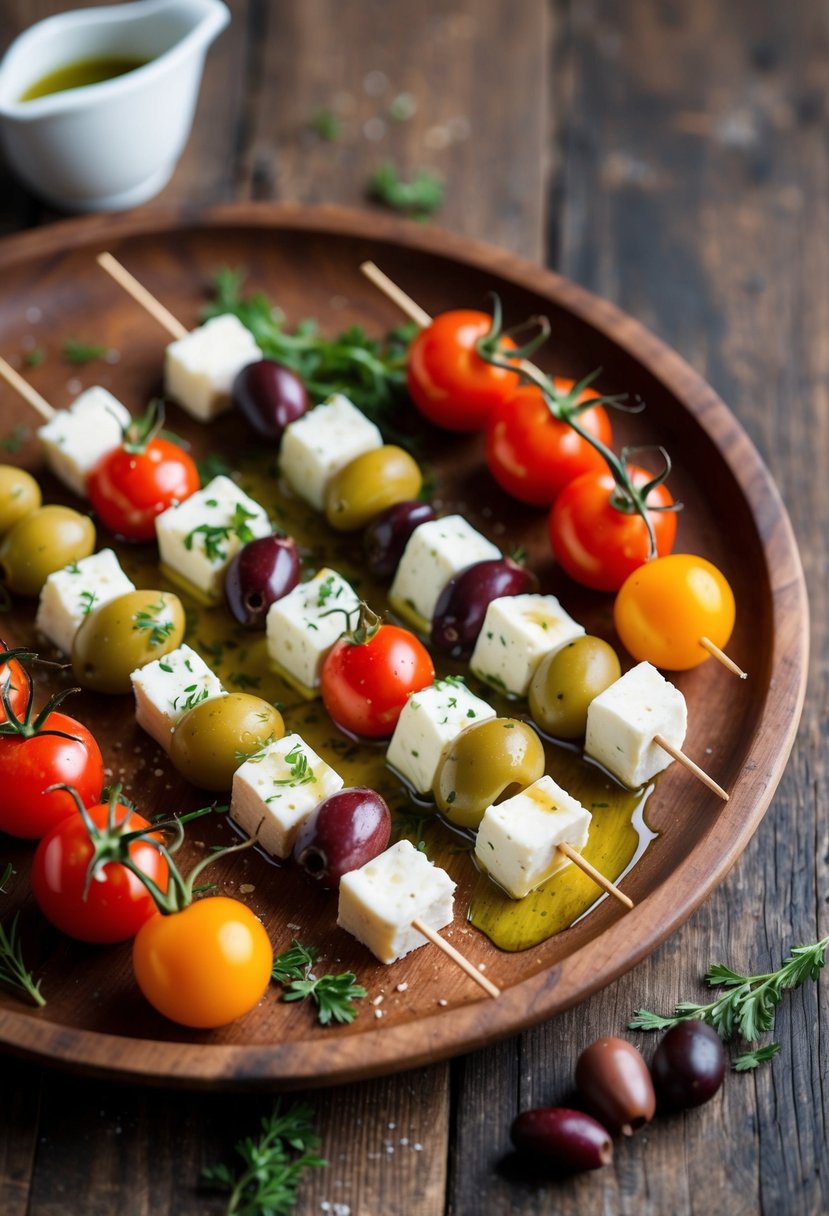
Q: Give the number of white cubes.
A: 14